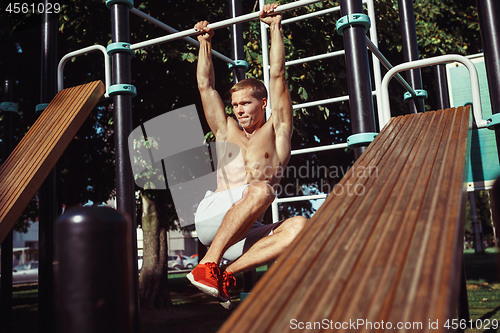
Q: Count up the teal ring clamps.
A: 10